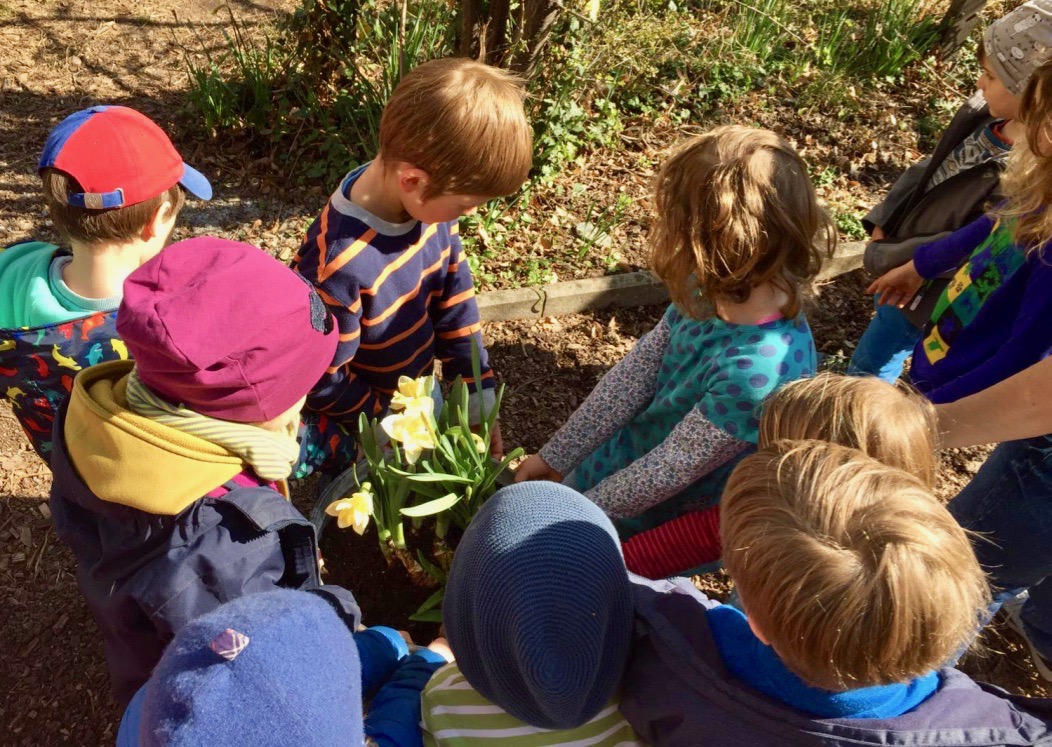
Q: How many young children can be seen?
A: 10